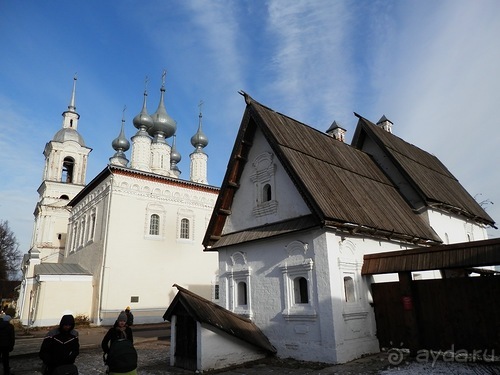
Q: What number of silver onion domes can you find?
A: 5